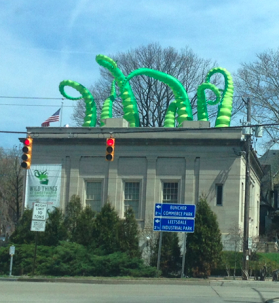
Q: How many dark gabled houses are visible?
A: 1